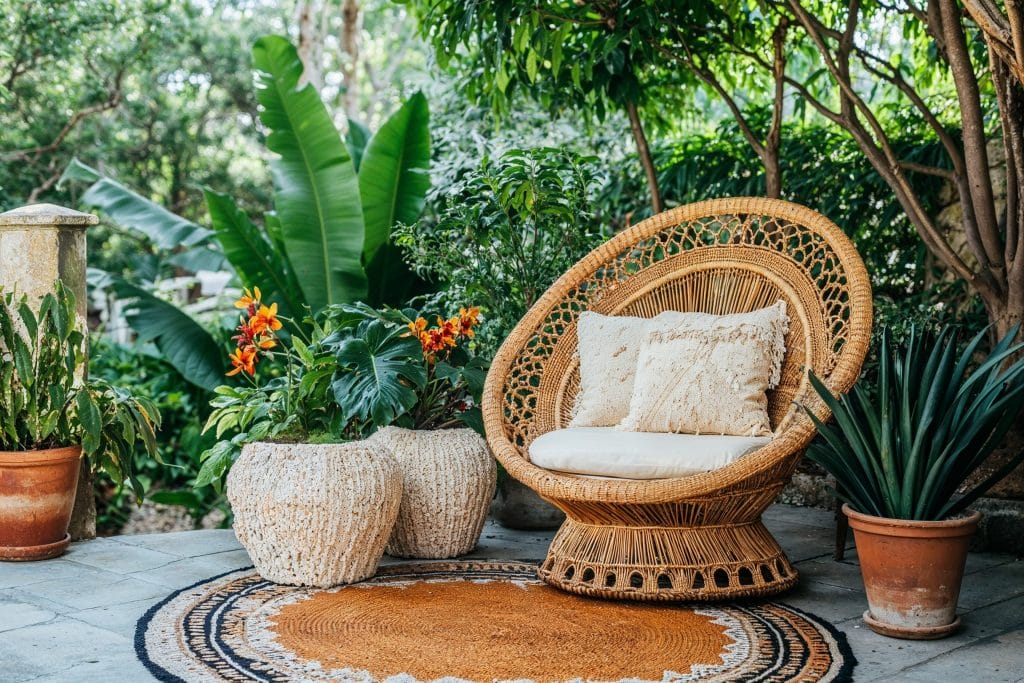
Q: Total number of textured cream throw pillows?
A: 2